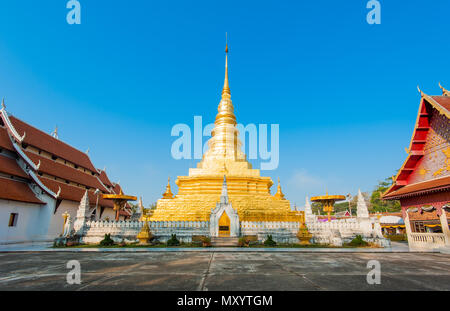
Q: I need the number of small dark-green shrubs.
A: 4